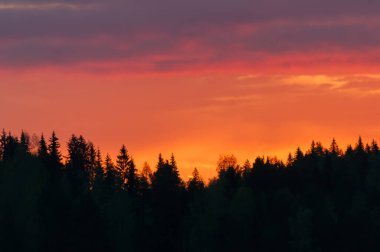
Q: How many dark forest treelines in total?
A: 1